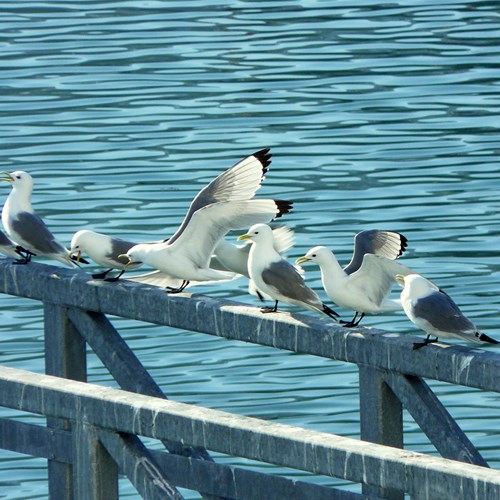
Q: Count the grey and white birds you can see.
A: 8